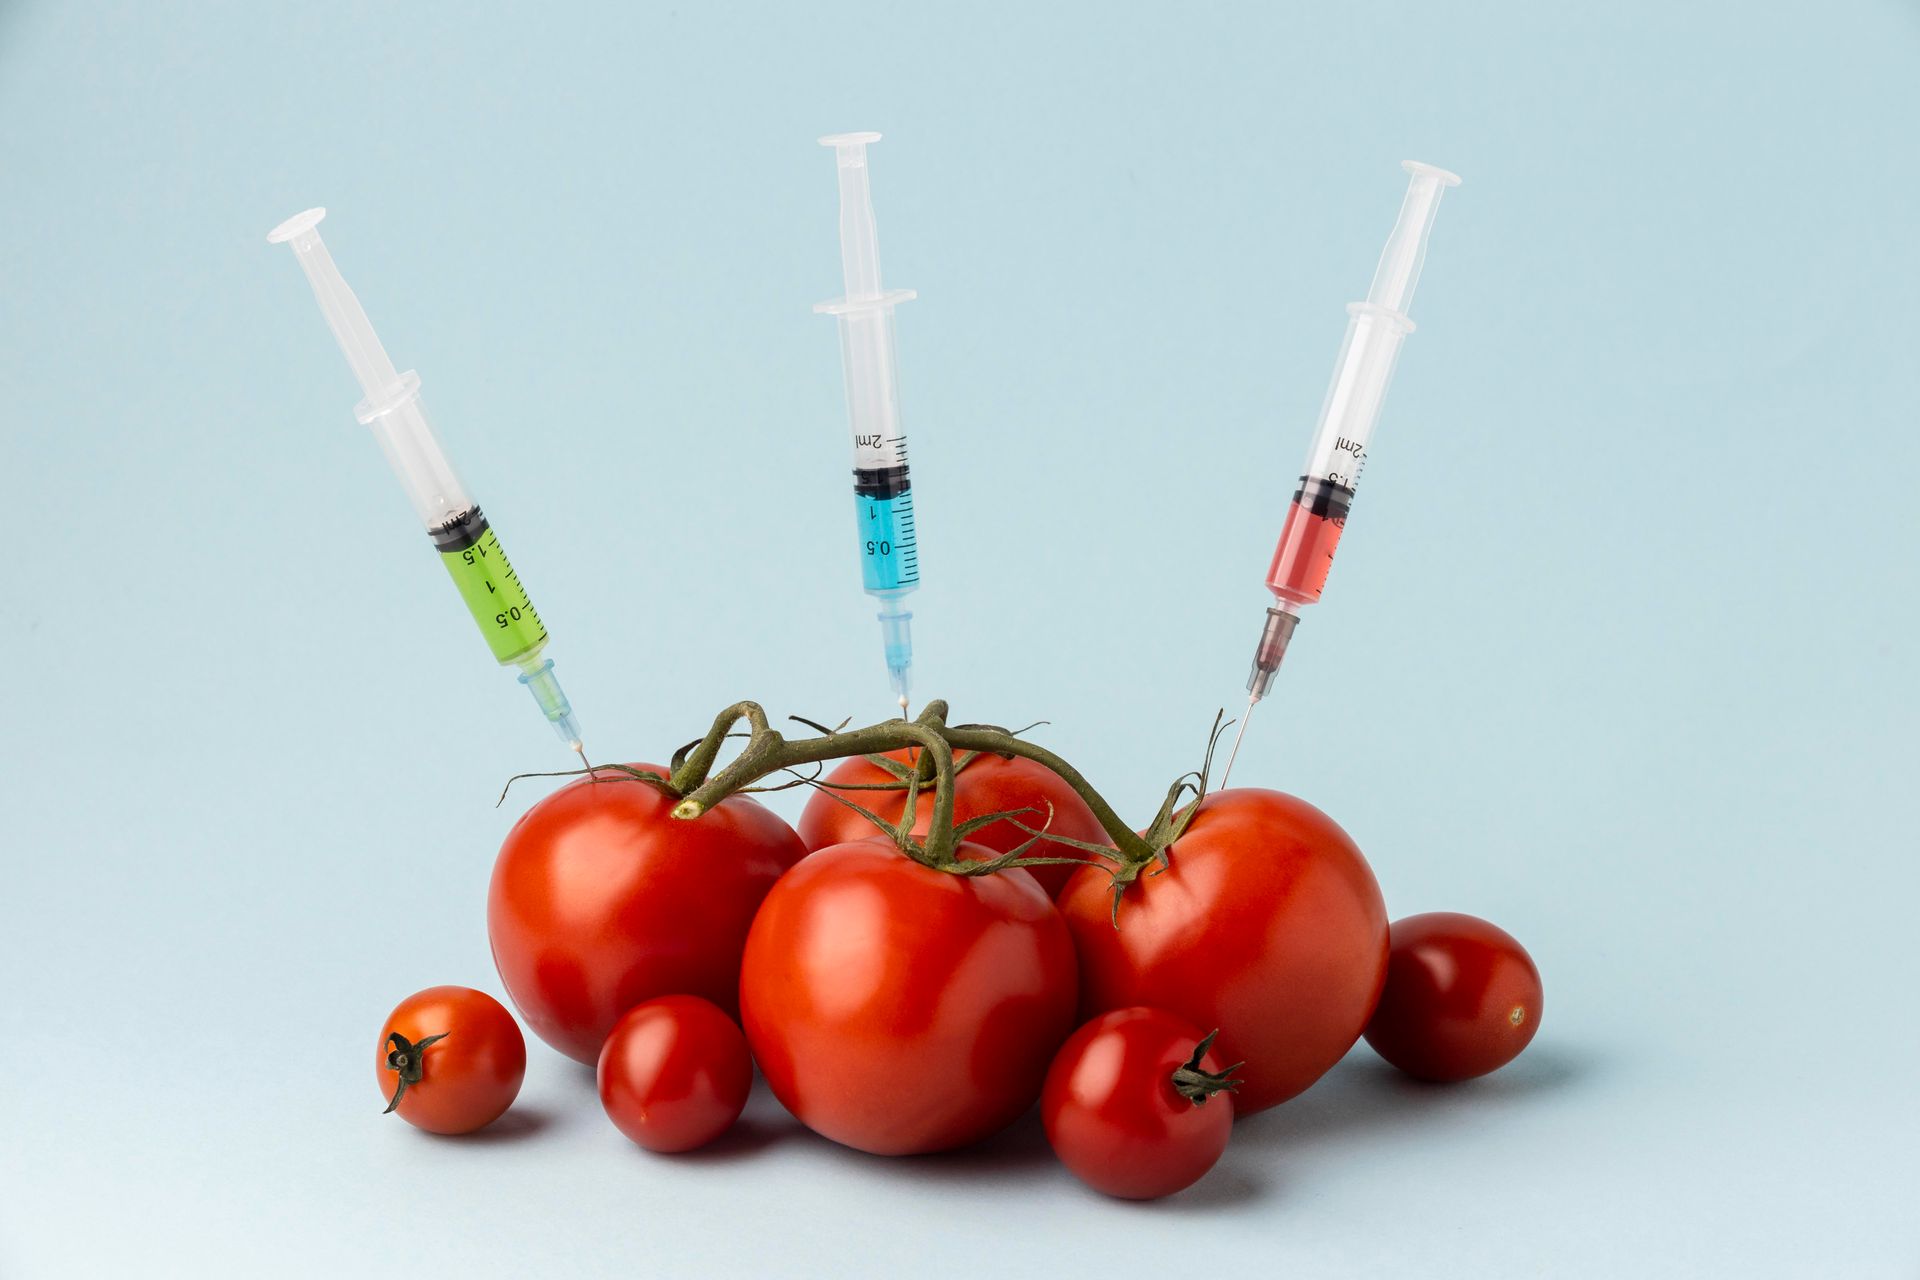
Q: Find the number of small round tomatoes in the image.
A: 4